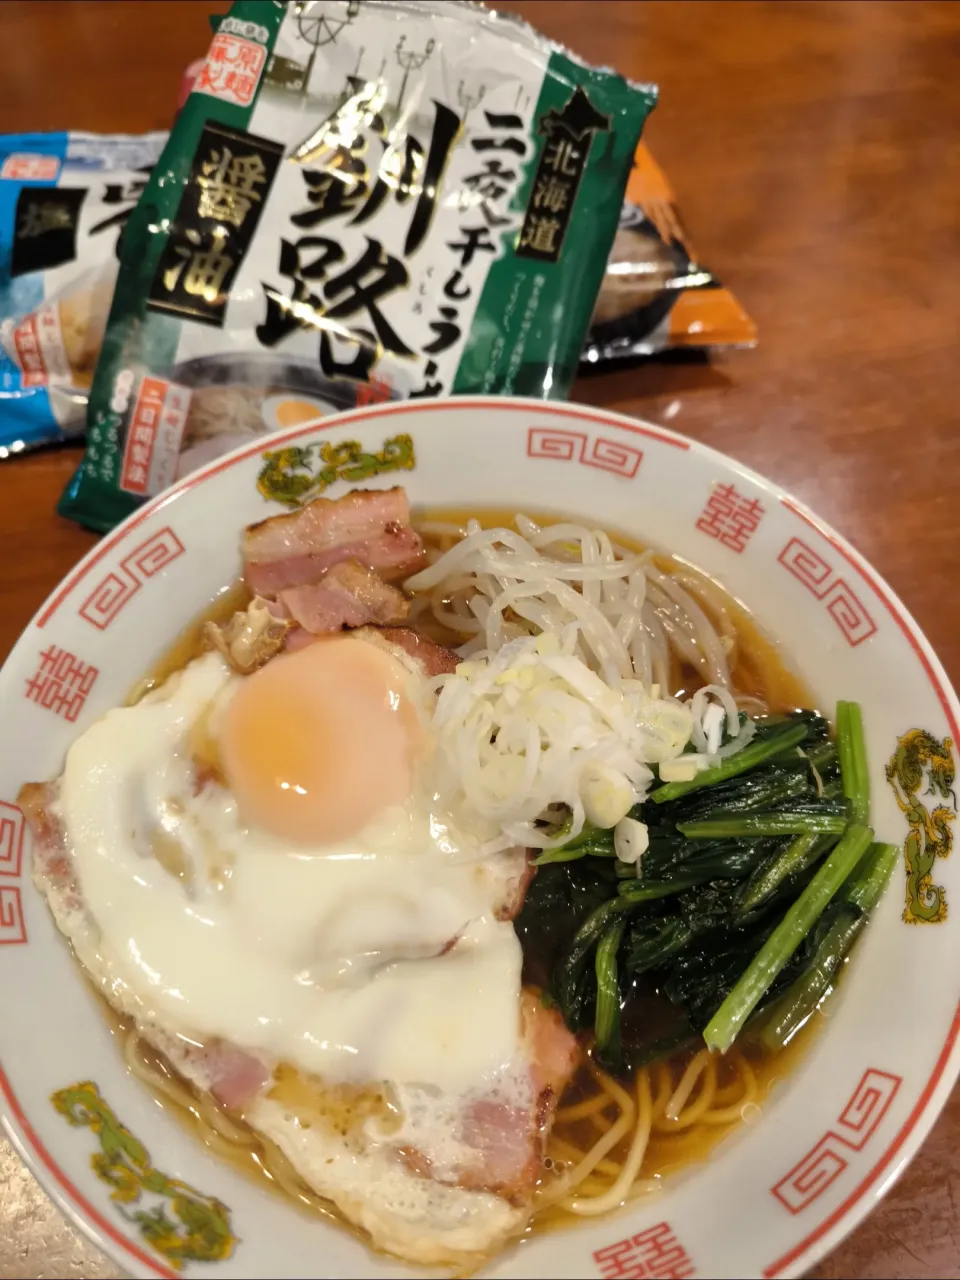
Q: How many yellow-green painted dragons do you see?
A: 3